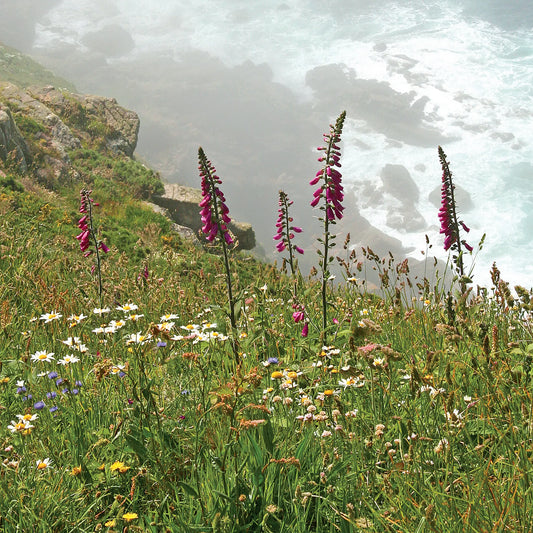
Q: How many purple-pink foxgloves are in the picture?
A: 5